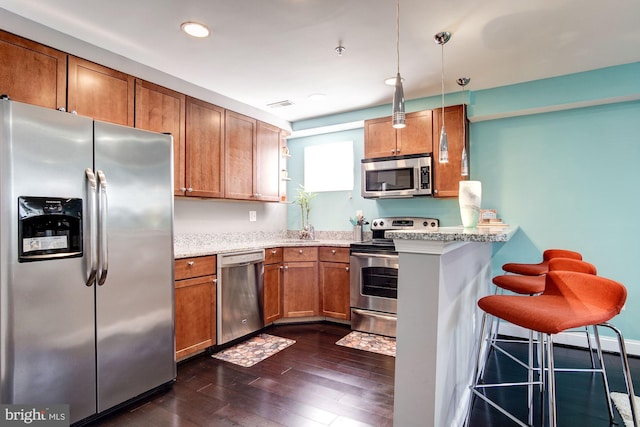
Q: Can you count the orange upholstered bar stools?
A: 3